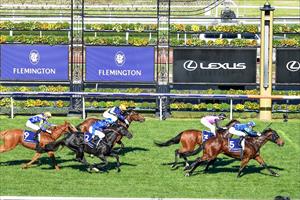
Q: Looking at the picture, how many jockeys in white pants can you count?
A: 5